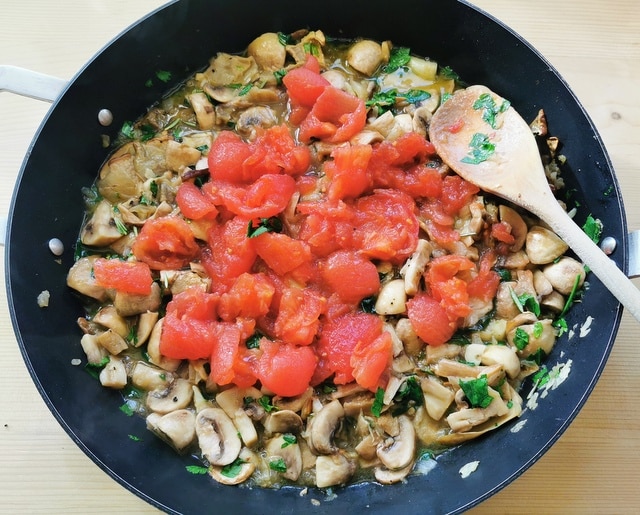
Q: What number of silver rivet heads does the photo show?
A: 3